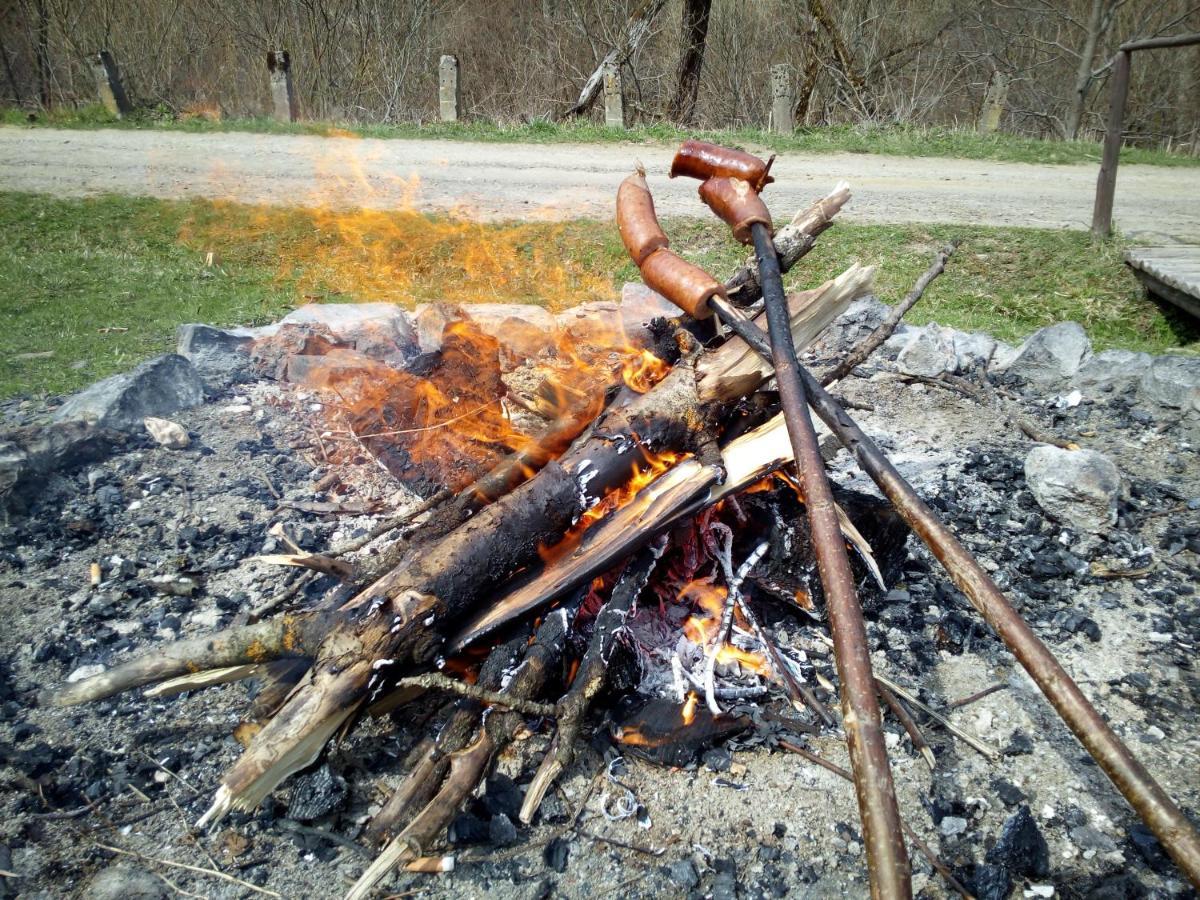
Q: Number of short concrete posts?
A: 6